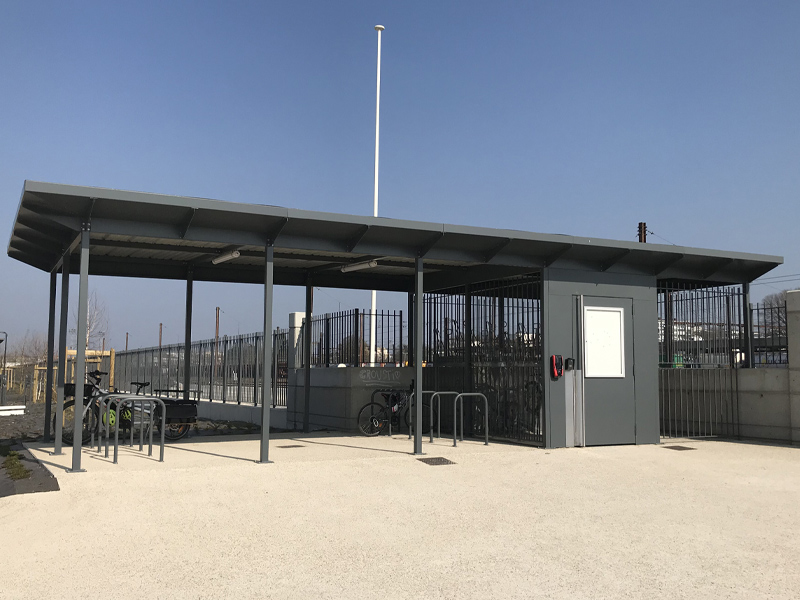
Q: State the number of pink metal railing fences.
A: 0